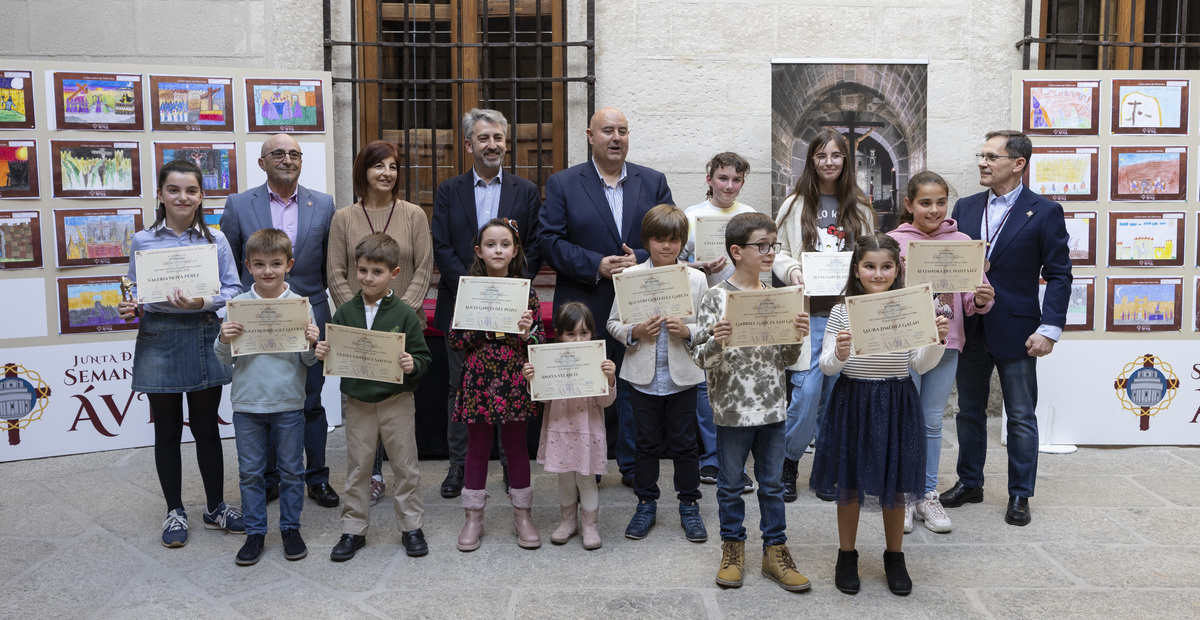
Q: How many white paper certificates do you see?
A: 11